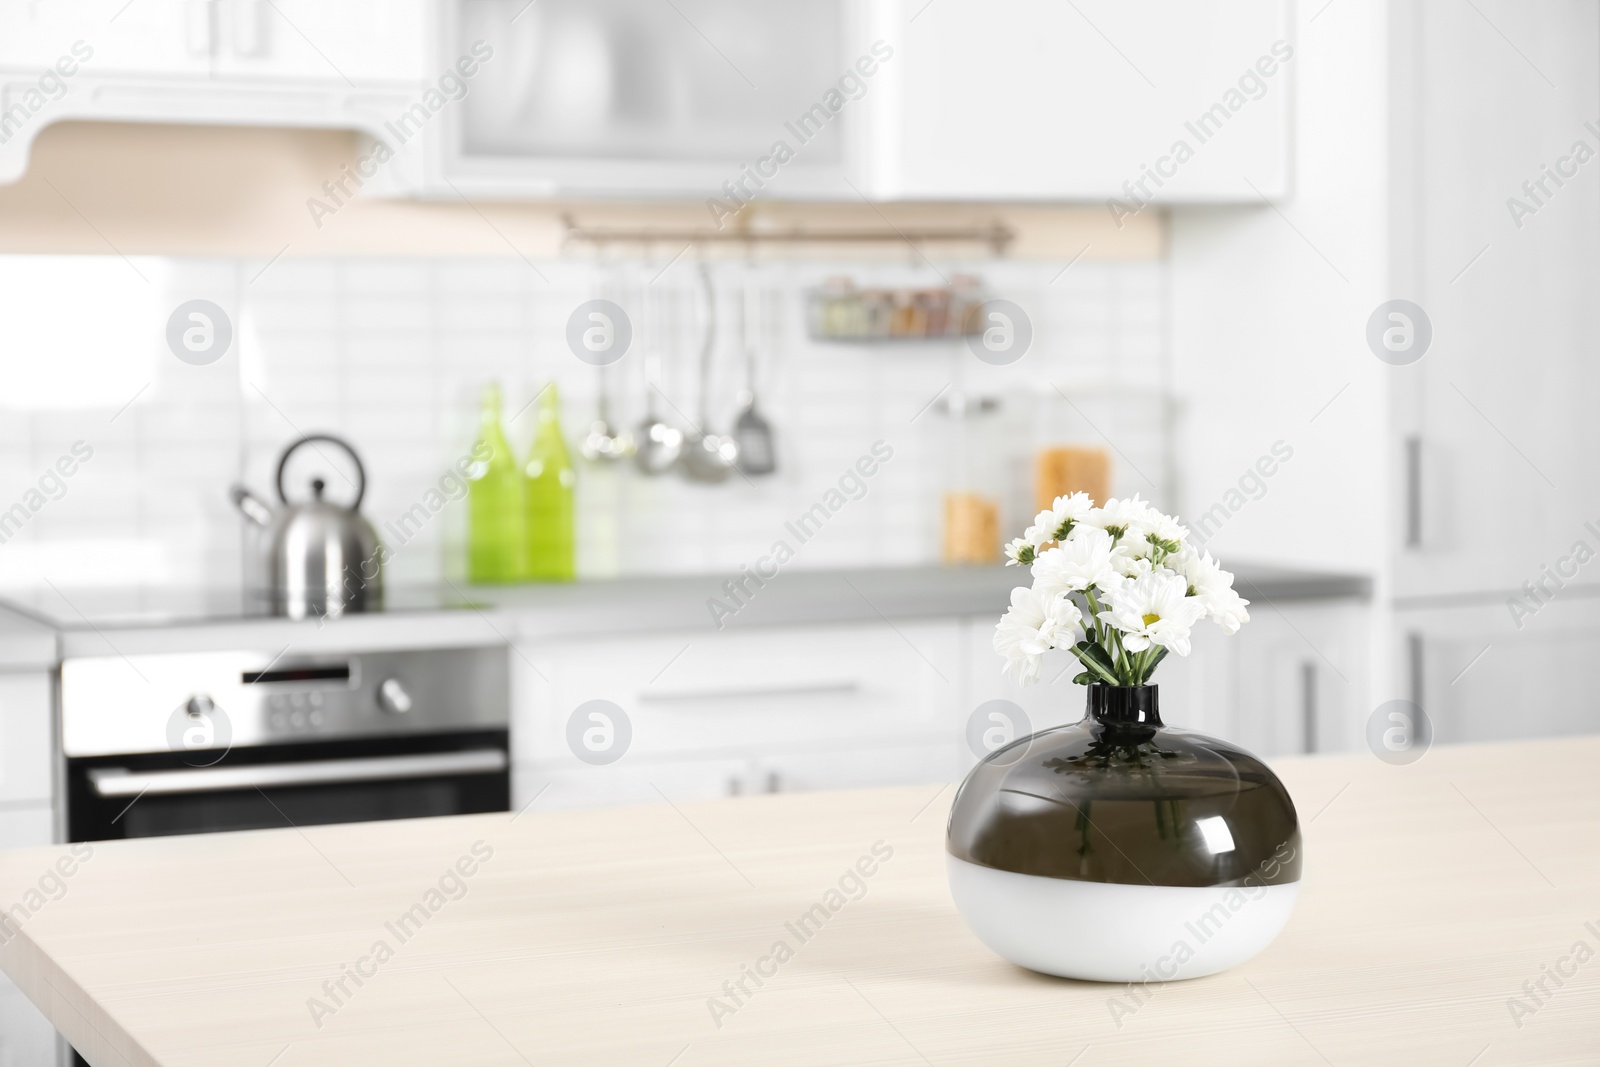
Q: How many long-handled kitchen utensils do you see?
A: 4